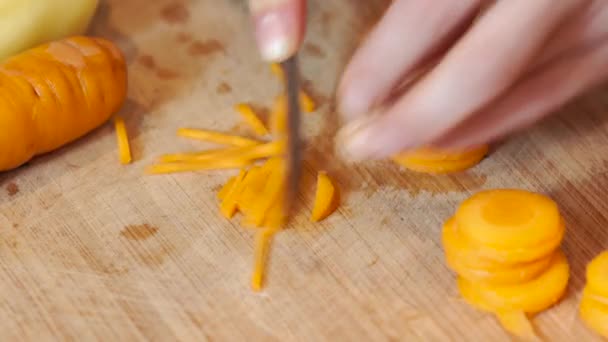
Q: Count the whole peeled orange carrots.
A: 1